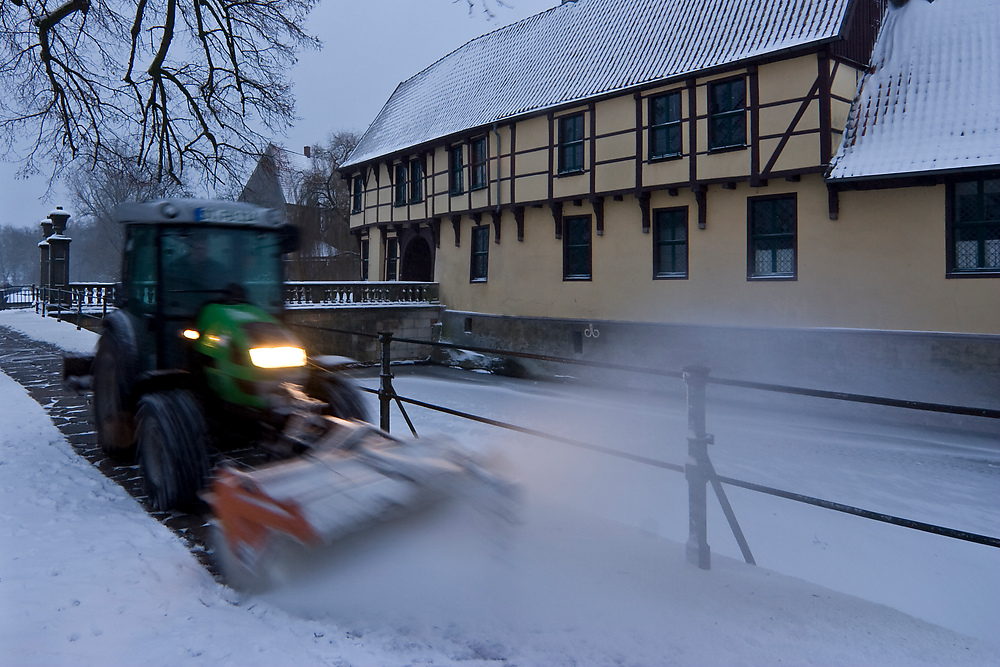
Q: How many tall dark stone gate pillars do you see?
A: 2